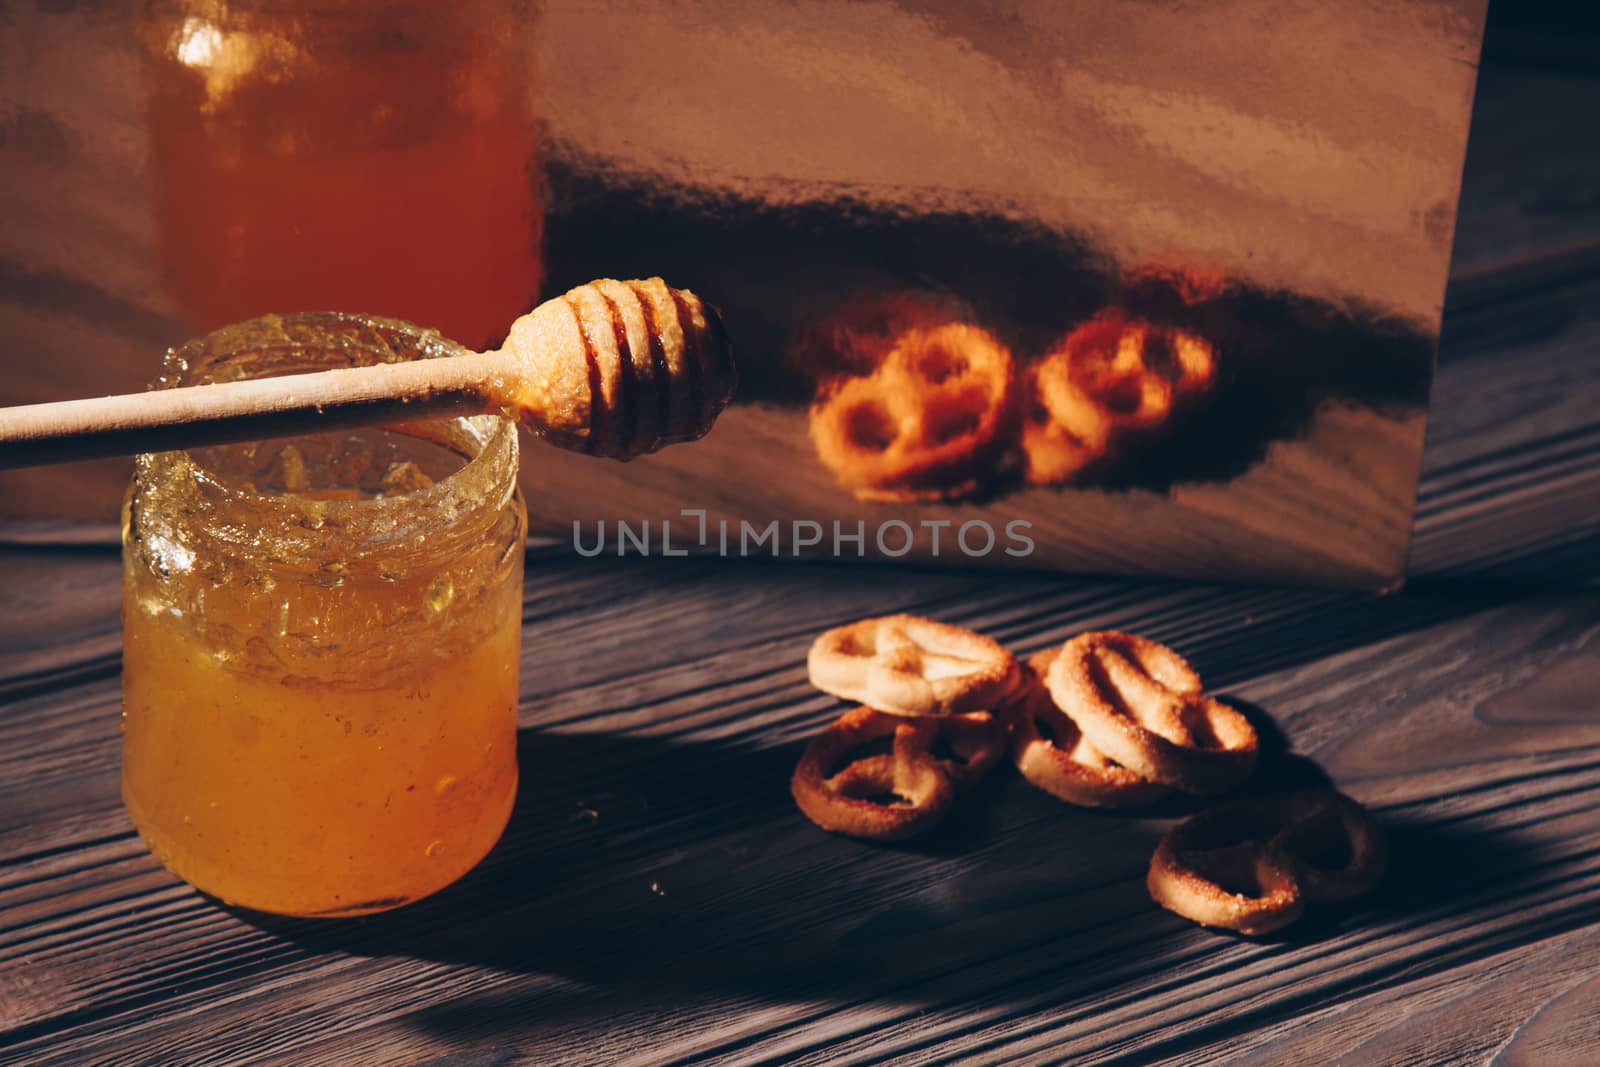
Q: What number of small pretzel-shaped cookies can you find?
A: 5